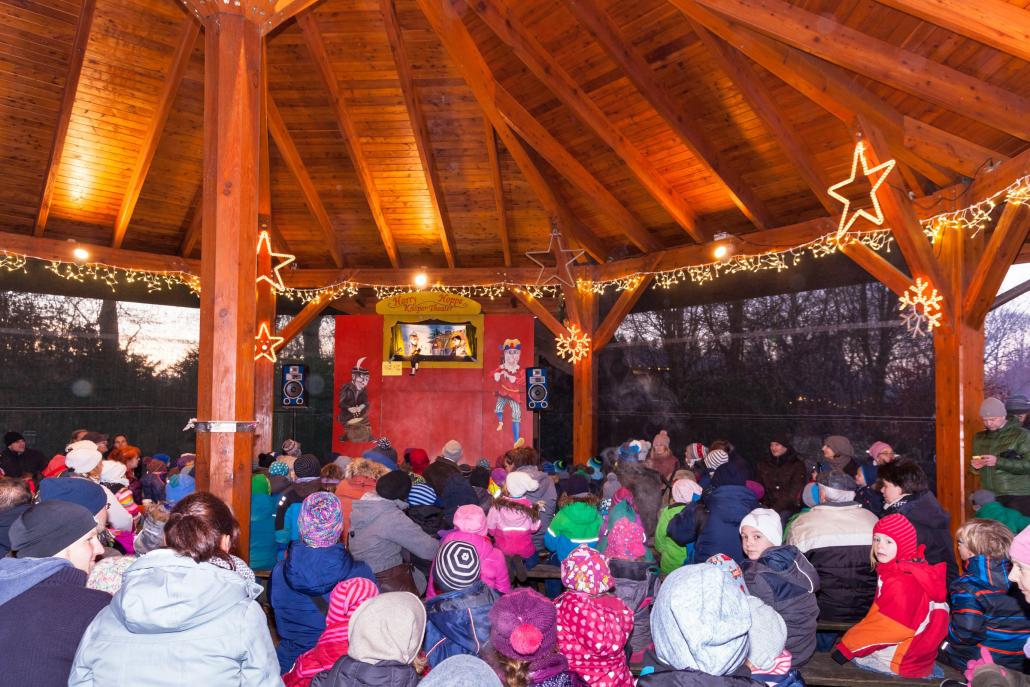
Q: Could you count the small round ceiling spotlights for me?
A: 3